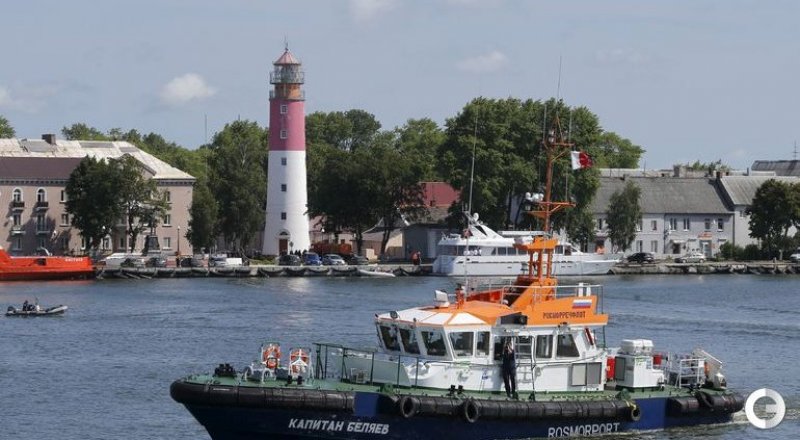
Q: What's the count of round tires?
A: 4